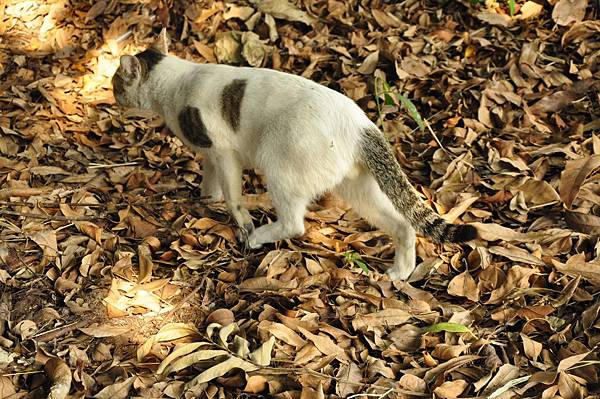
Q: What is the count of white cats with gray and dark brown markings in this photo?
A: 1